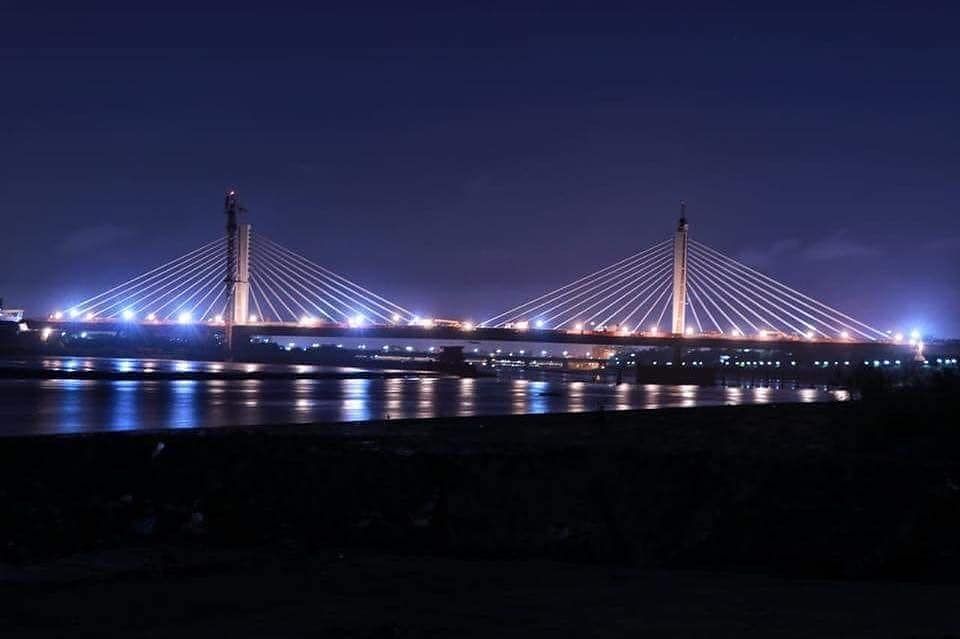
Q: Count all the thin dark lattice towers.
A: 1